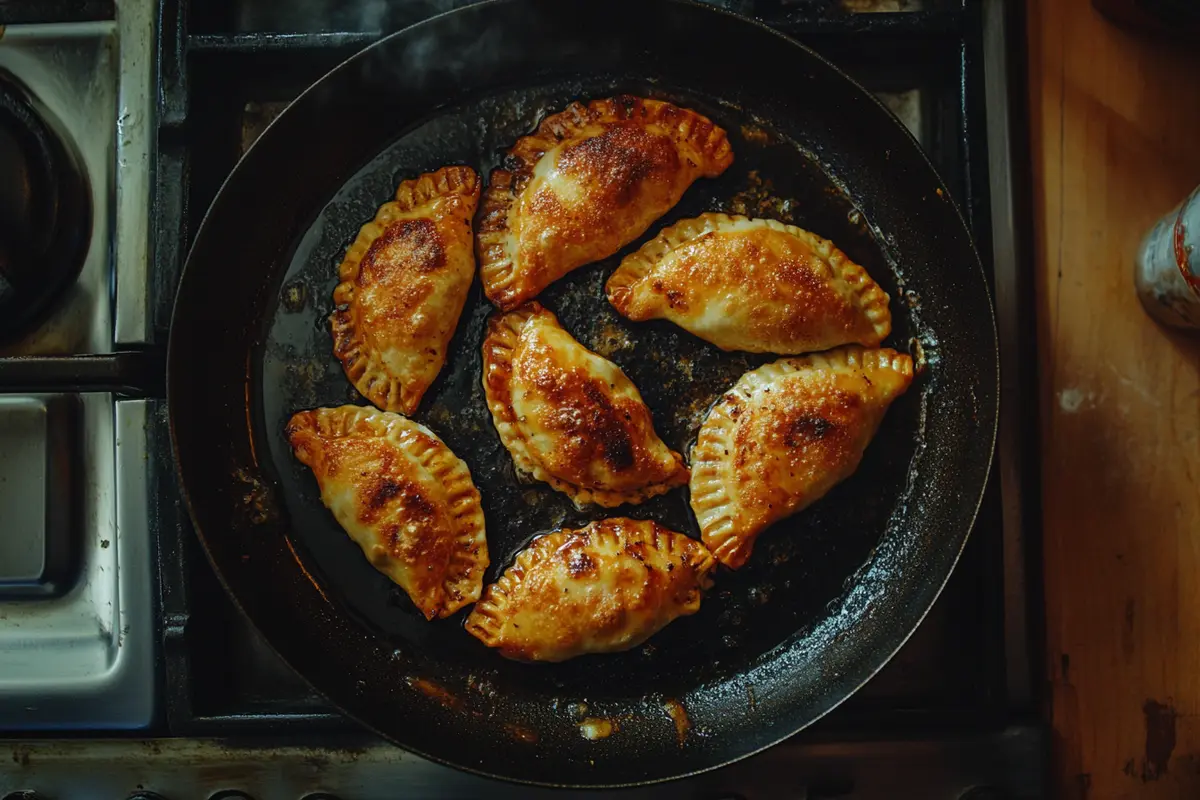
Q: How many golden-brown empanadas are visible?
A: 7